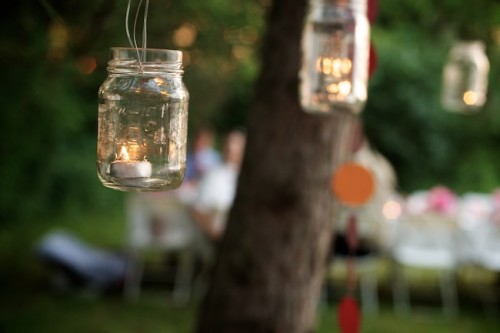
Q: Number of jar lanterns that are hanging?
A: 3